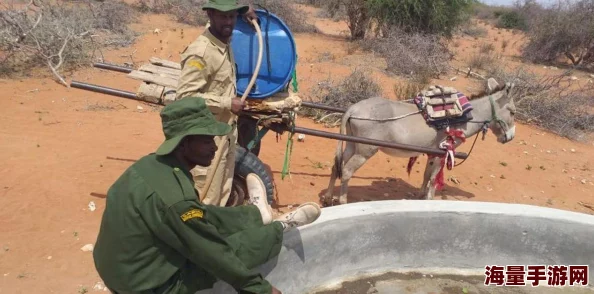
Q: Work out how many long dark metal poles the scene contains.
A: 2